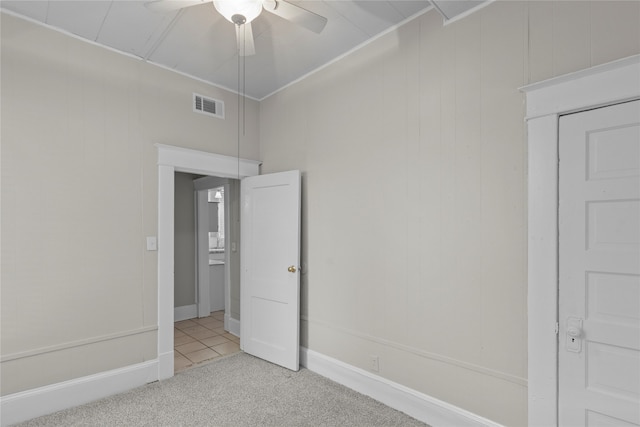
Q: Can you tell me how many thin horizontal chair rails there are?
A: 2